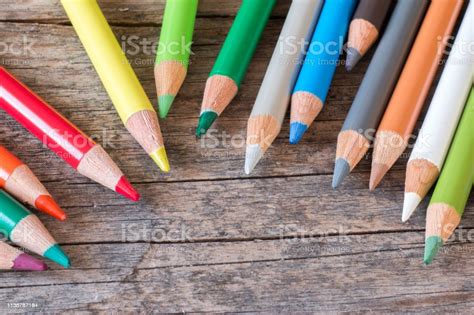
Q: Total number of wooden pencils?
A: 14